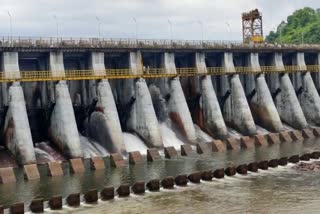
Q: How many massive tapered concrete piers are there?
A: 10